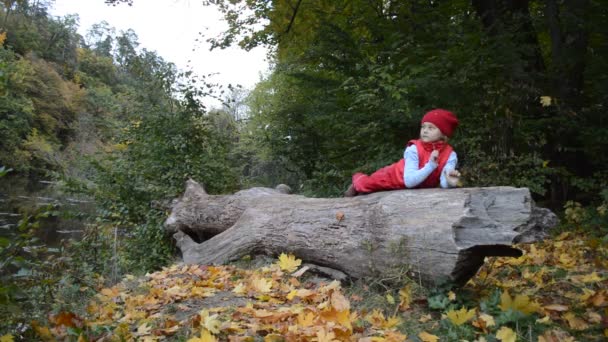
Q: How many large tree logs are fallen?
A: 1